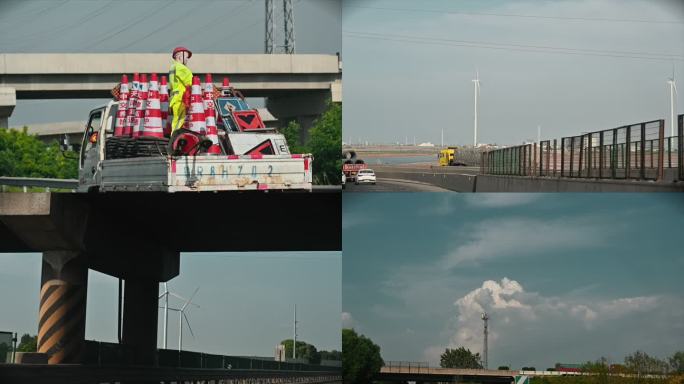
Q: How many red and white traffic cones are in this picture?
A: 8